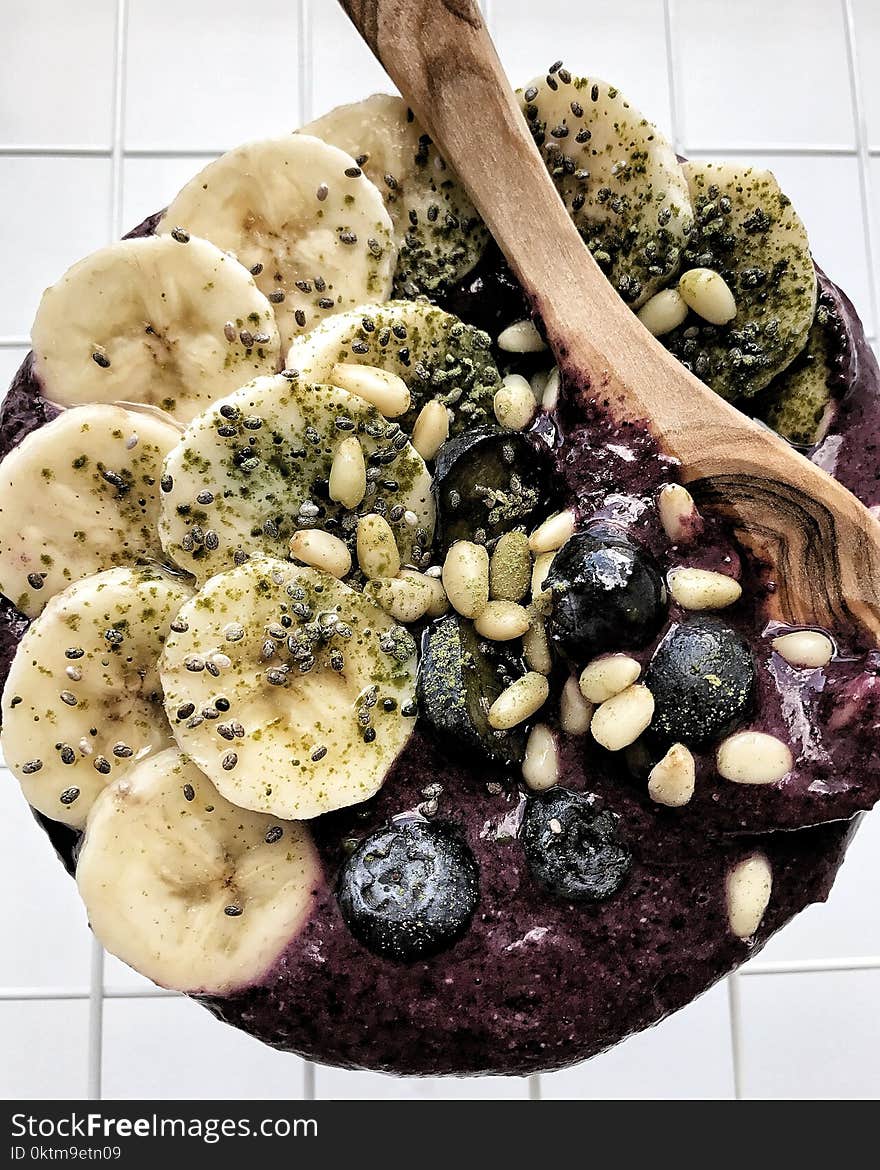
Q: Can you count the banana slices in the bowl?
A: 12